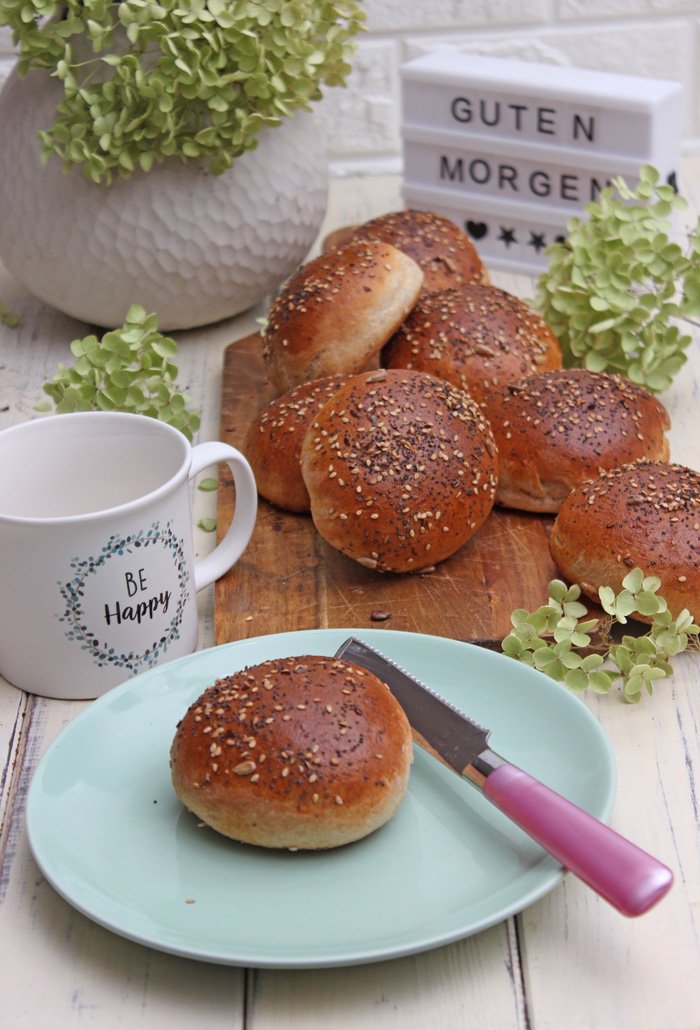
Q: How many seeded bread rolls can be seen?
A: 8